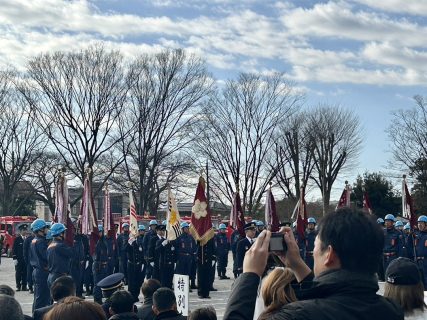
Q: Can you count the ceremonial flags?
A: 12